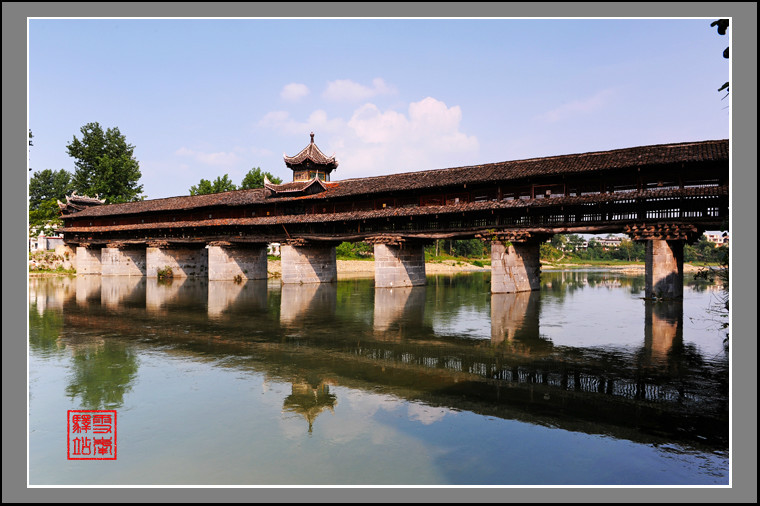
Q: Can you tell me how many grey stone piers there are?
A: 8